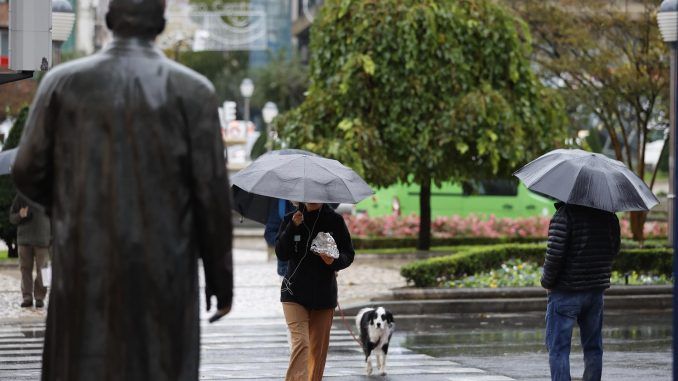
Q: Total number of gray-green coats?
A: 1